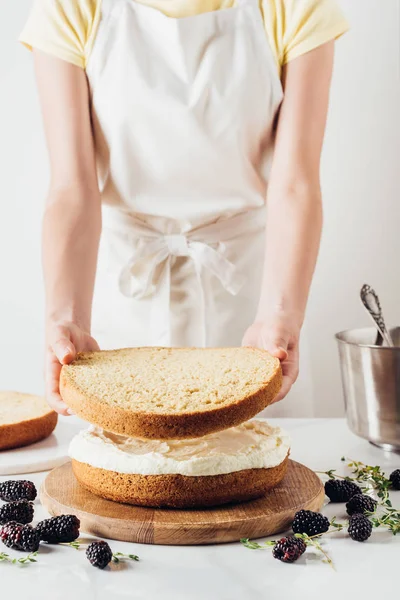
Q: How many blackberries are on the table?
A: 11